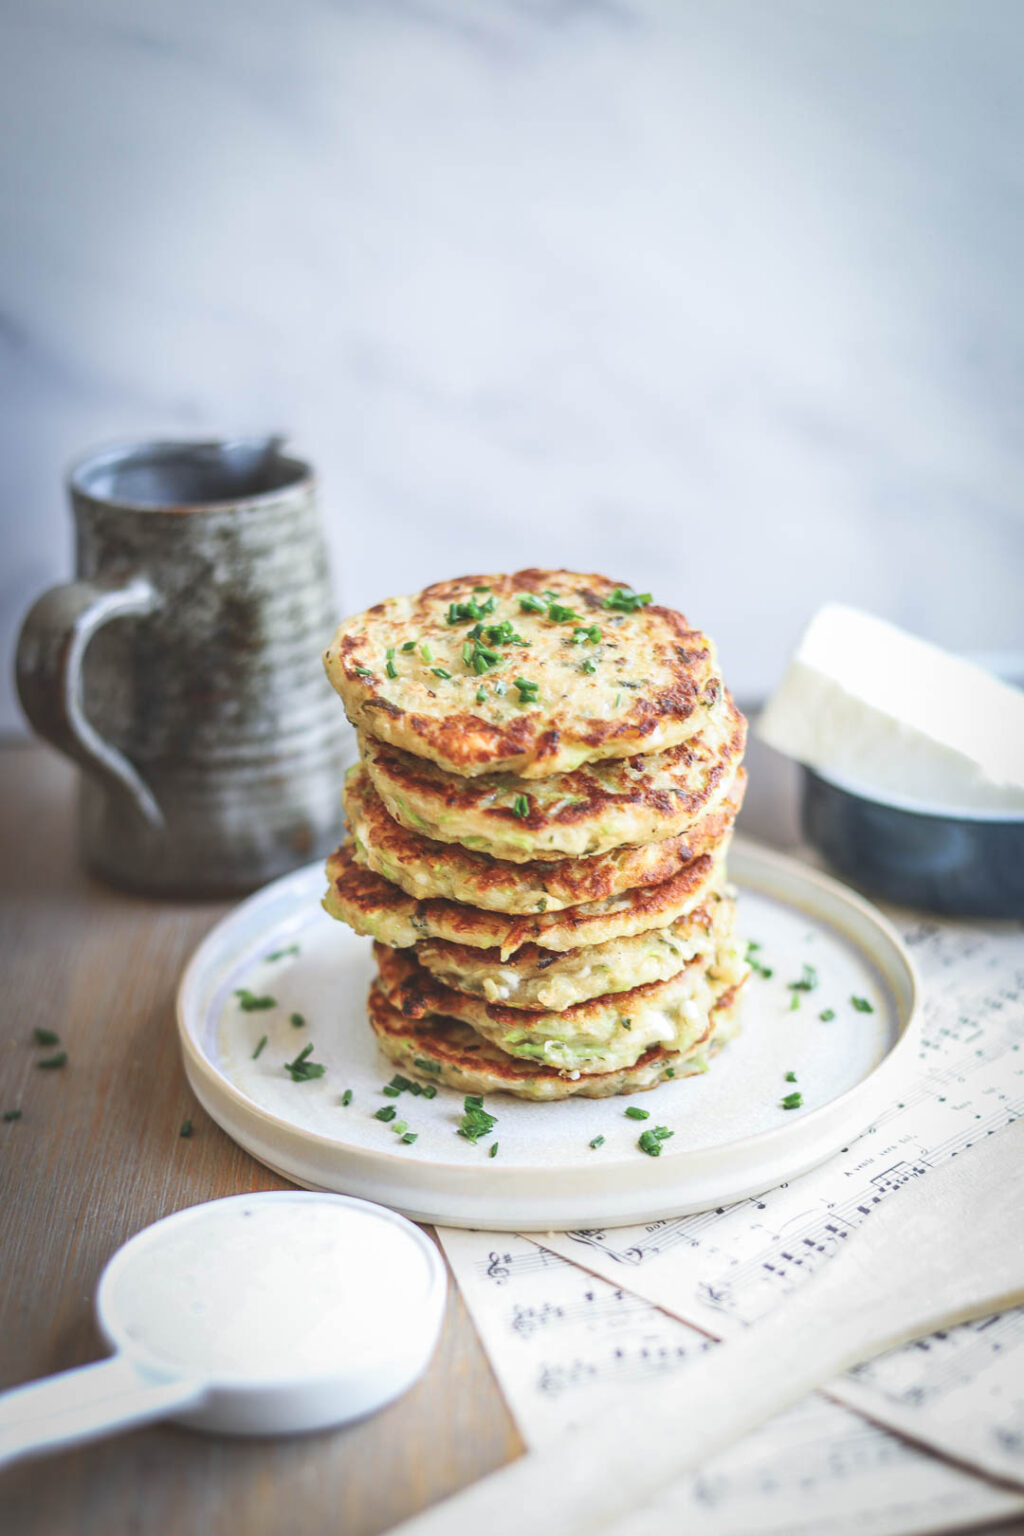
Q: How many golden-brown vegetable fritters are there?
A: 7